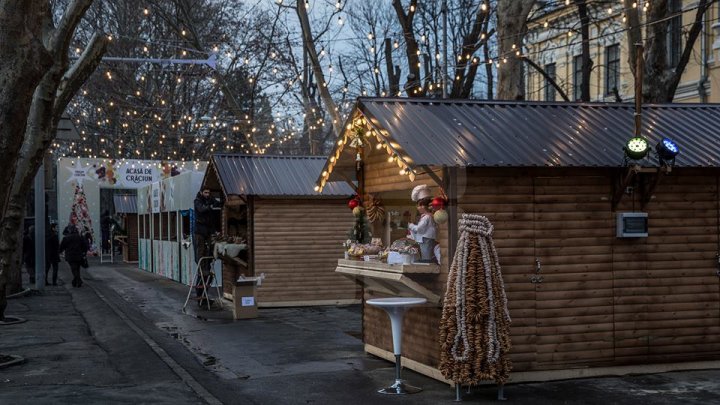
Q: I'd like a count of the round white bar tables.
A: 1